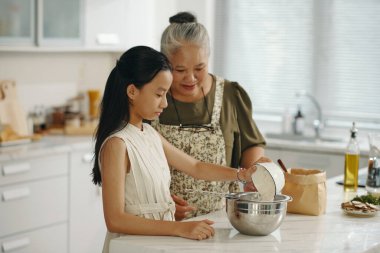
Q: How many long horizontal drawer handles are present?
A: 3